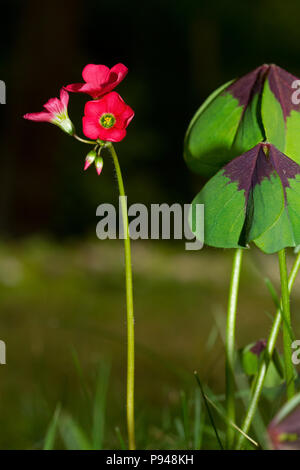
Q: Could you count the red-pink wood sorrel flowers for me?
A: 3